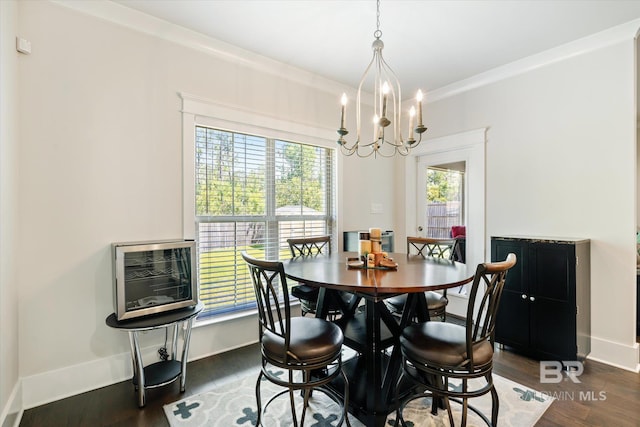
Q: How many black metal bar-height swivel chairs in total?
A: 4